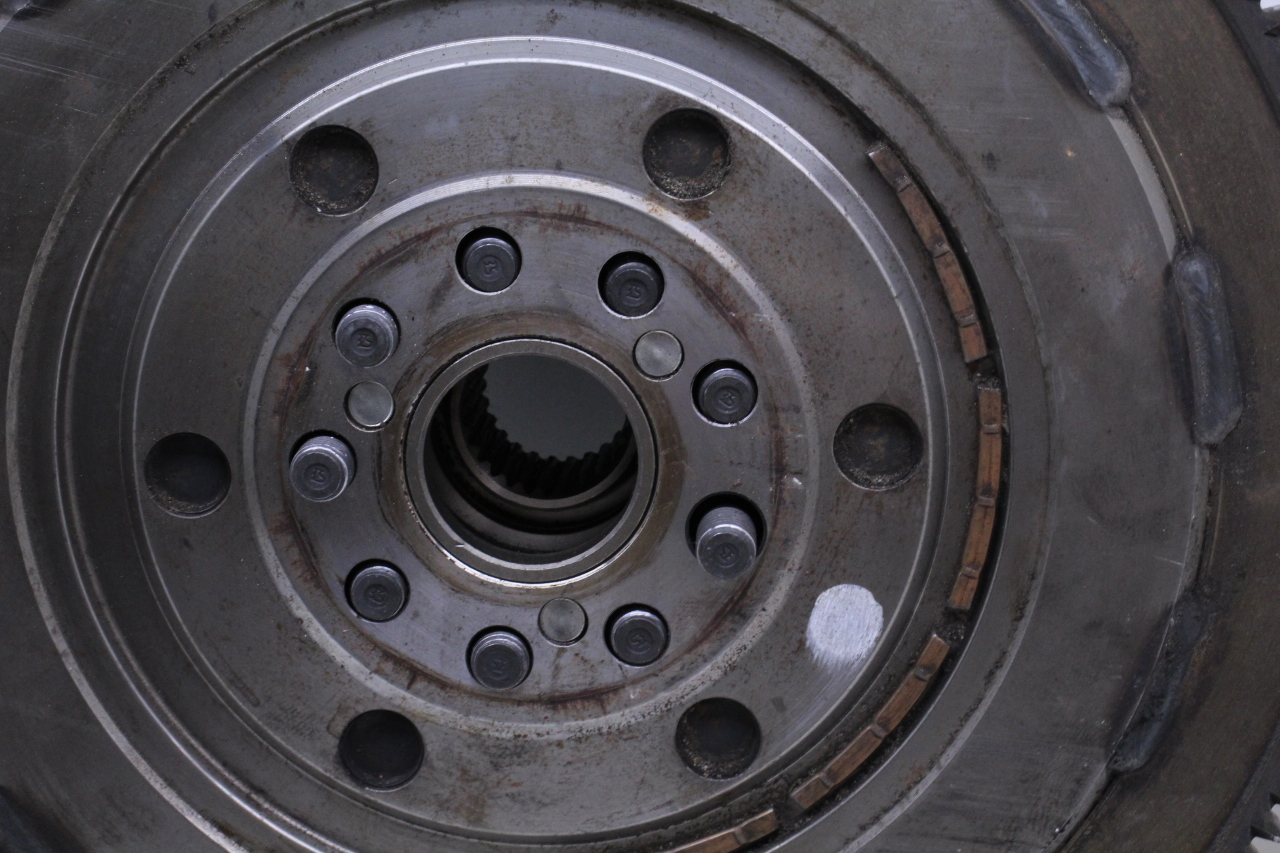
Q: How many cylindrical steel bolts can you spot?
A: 9